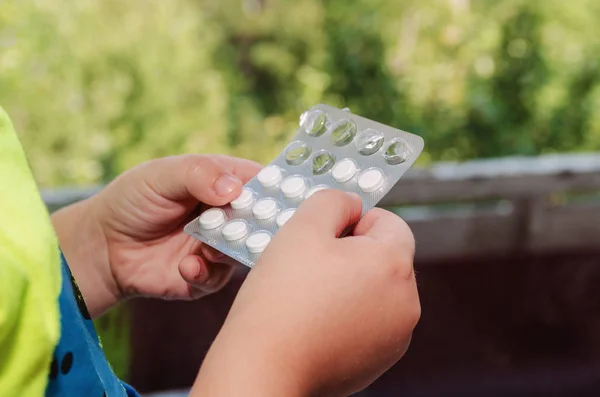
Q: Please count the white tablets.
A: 11